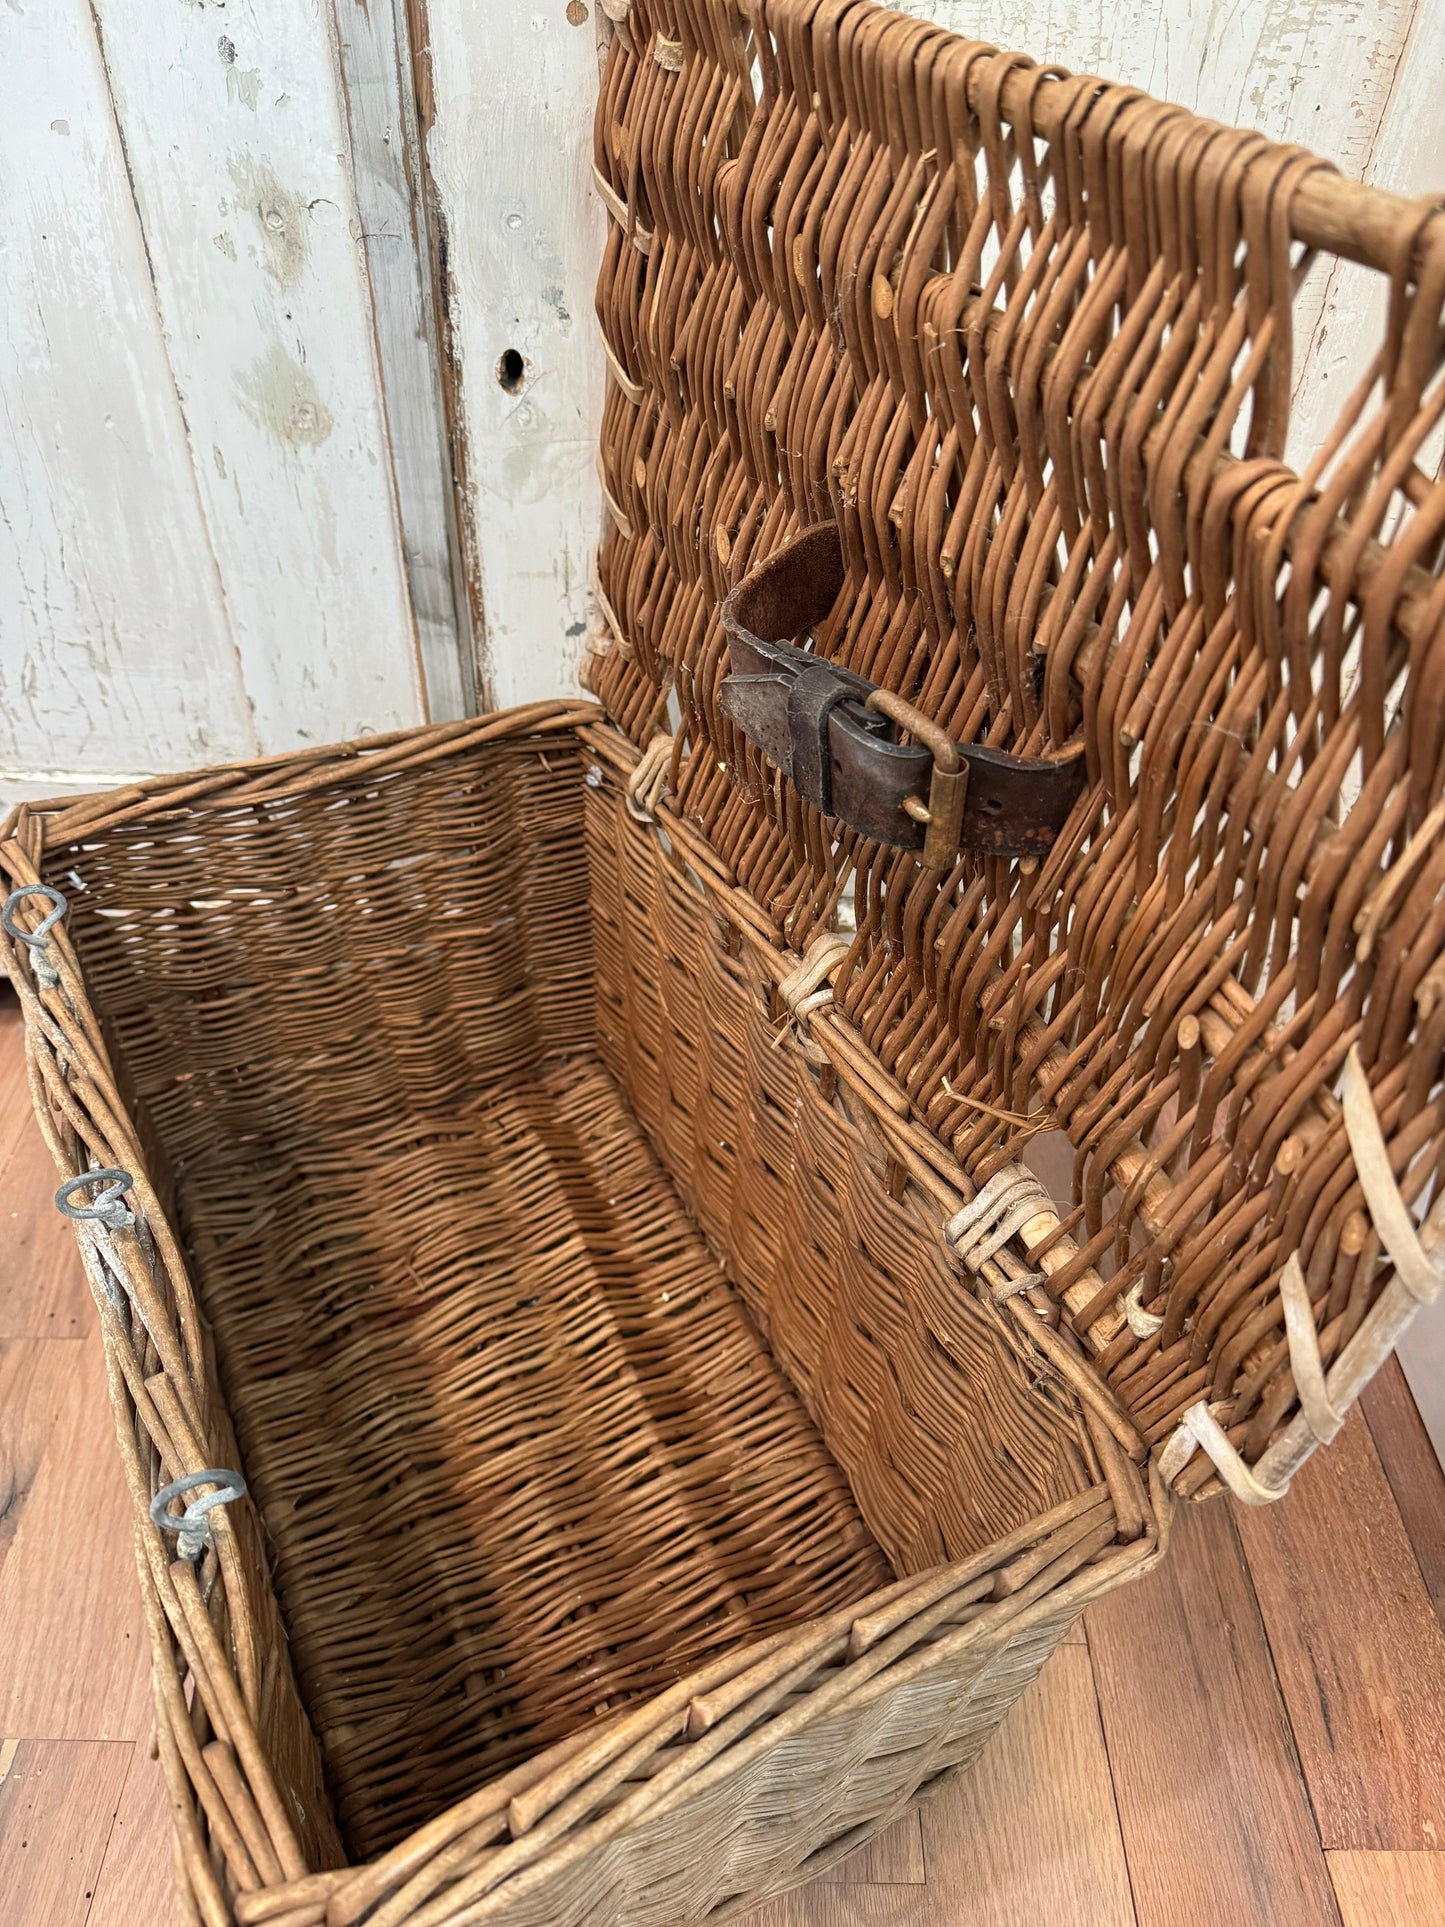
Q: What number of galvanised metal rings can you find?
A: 3